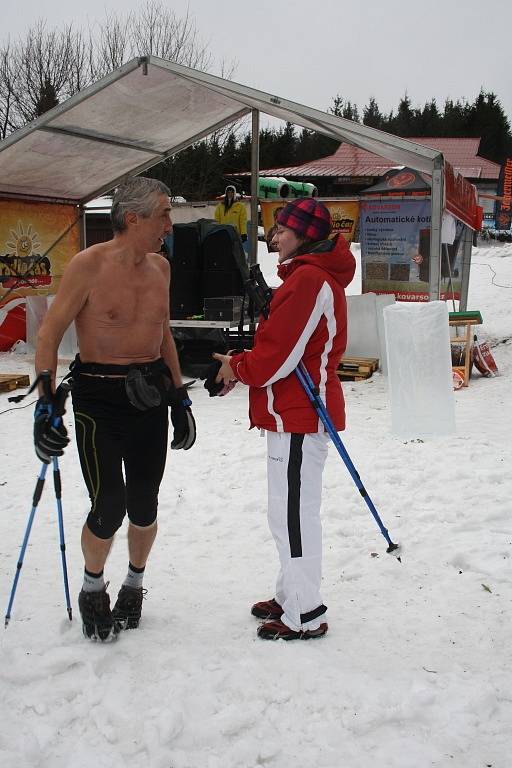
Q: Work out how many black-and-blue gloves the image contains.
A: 2